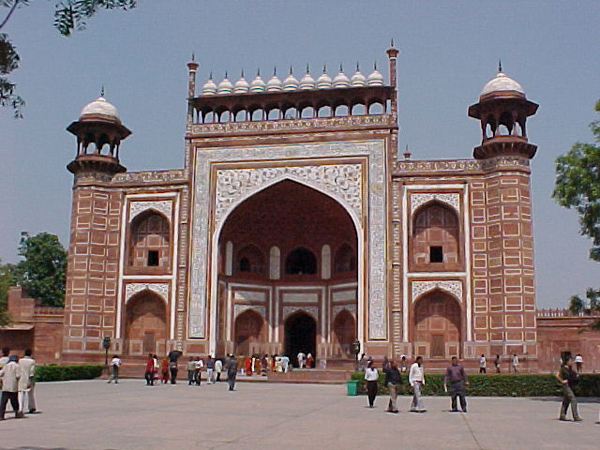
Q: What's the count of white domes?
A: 13